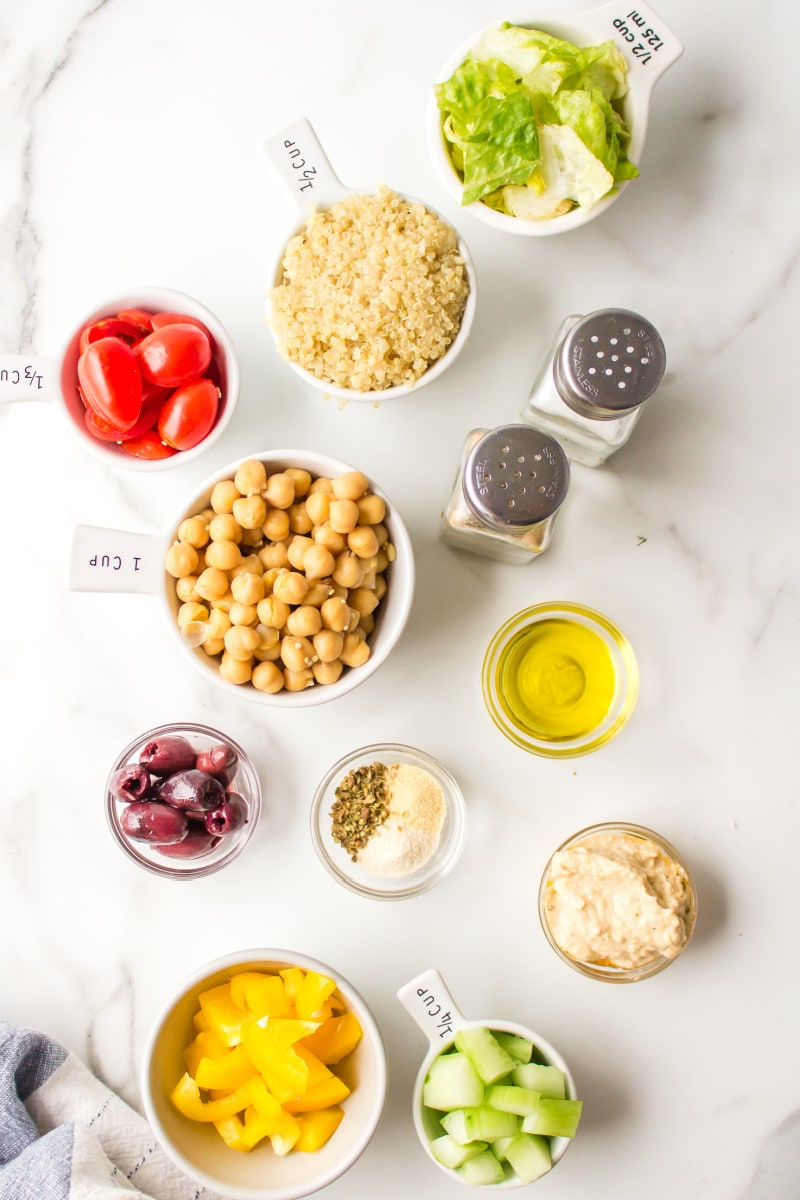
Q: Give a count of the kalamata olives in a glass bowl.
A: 7